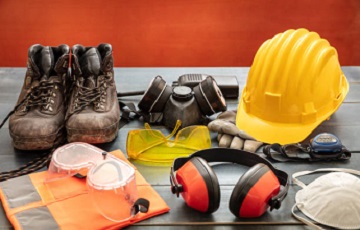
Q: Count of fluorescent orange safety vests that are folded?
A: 1